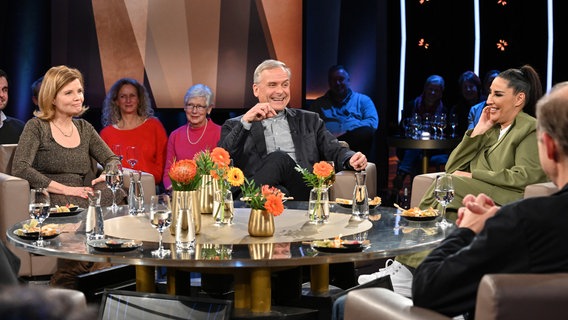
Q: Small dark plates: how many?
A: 6